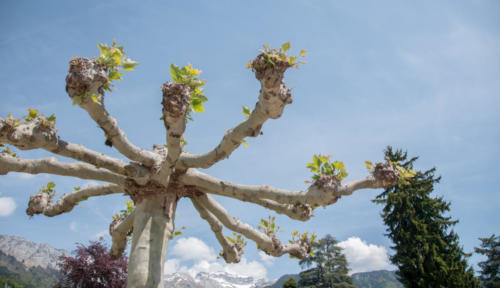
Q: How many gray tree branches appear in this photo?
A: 11